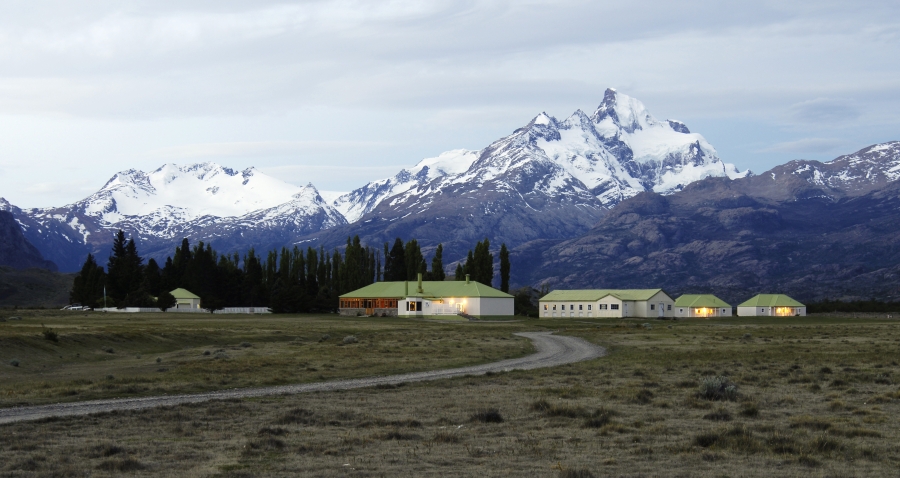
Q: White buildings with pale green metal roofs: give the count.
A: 5